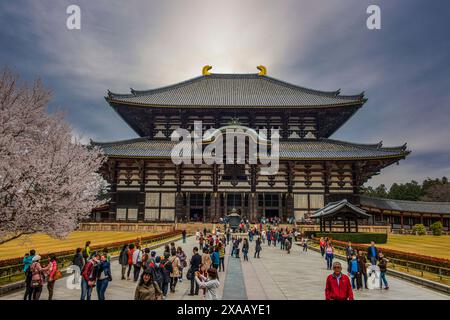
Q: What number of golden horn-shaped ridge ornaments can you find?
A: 2